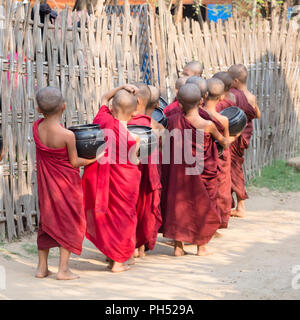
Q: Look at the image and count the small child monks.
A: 11